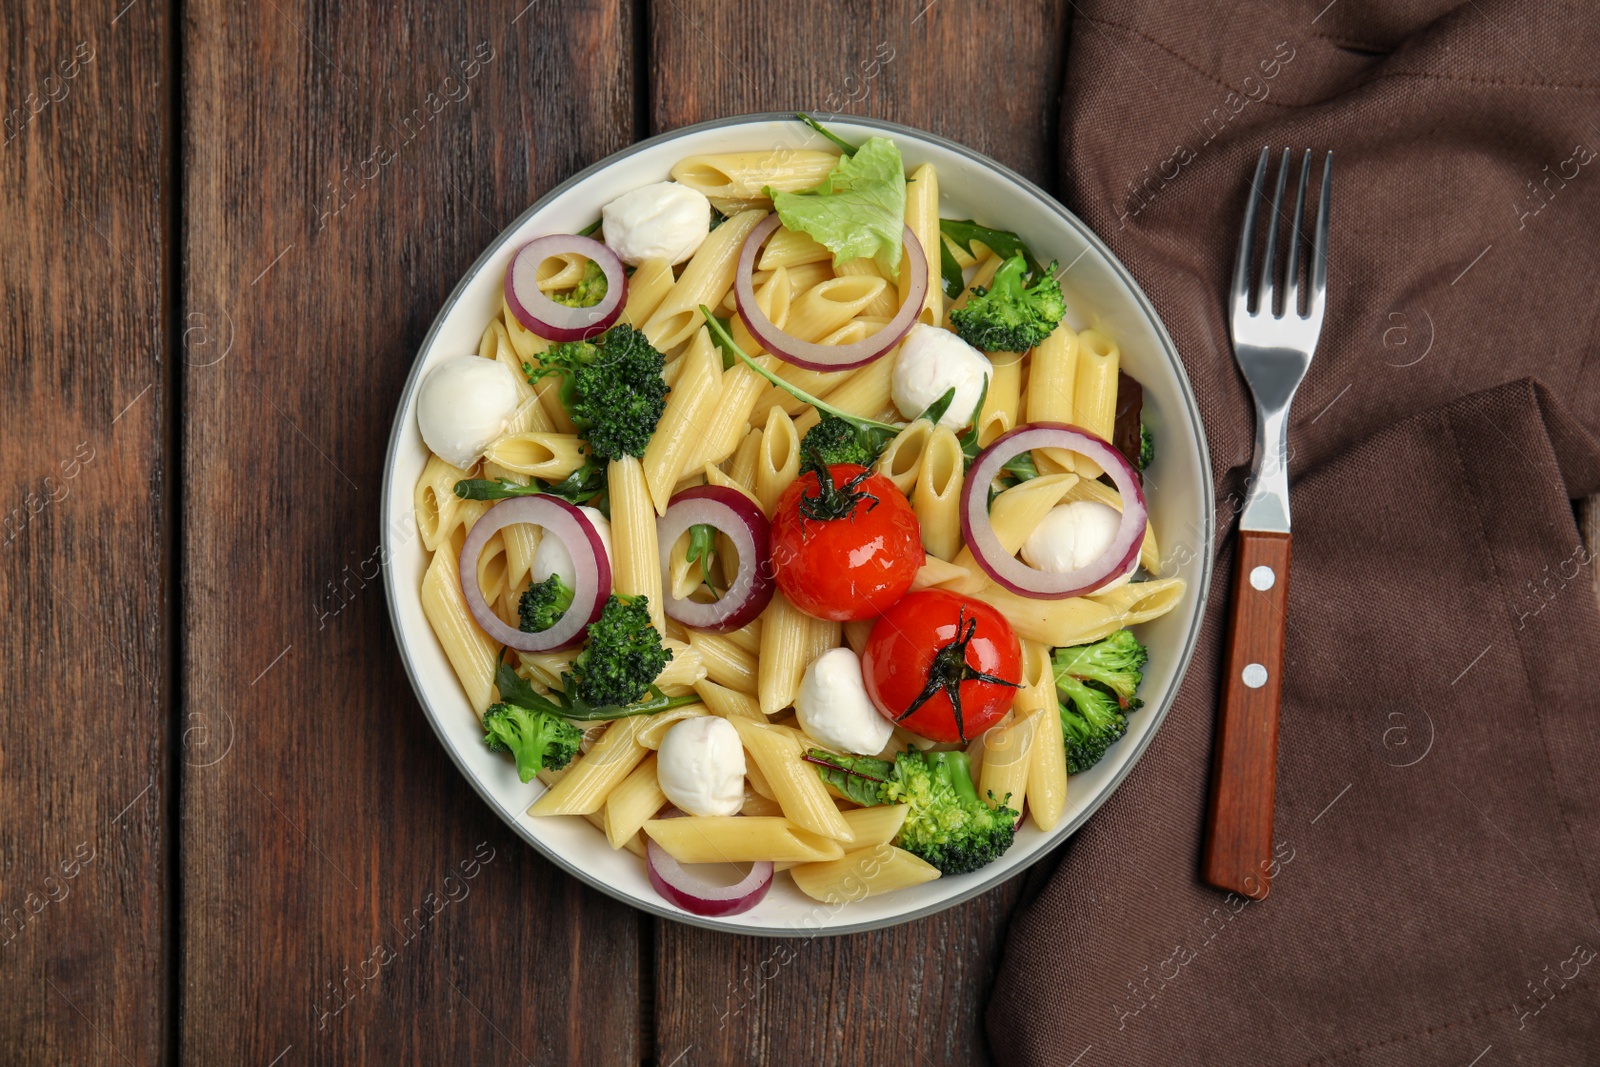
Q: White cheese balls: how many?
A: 7